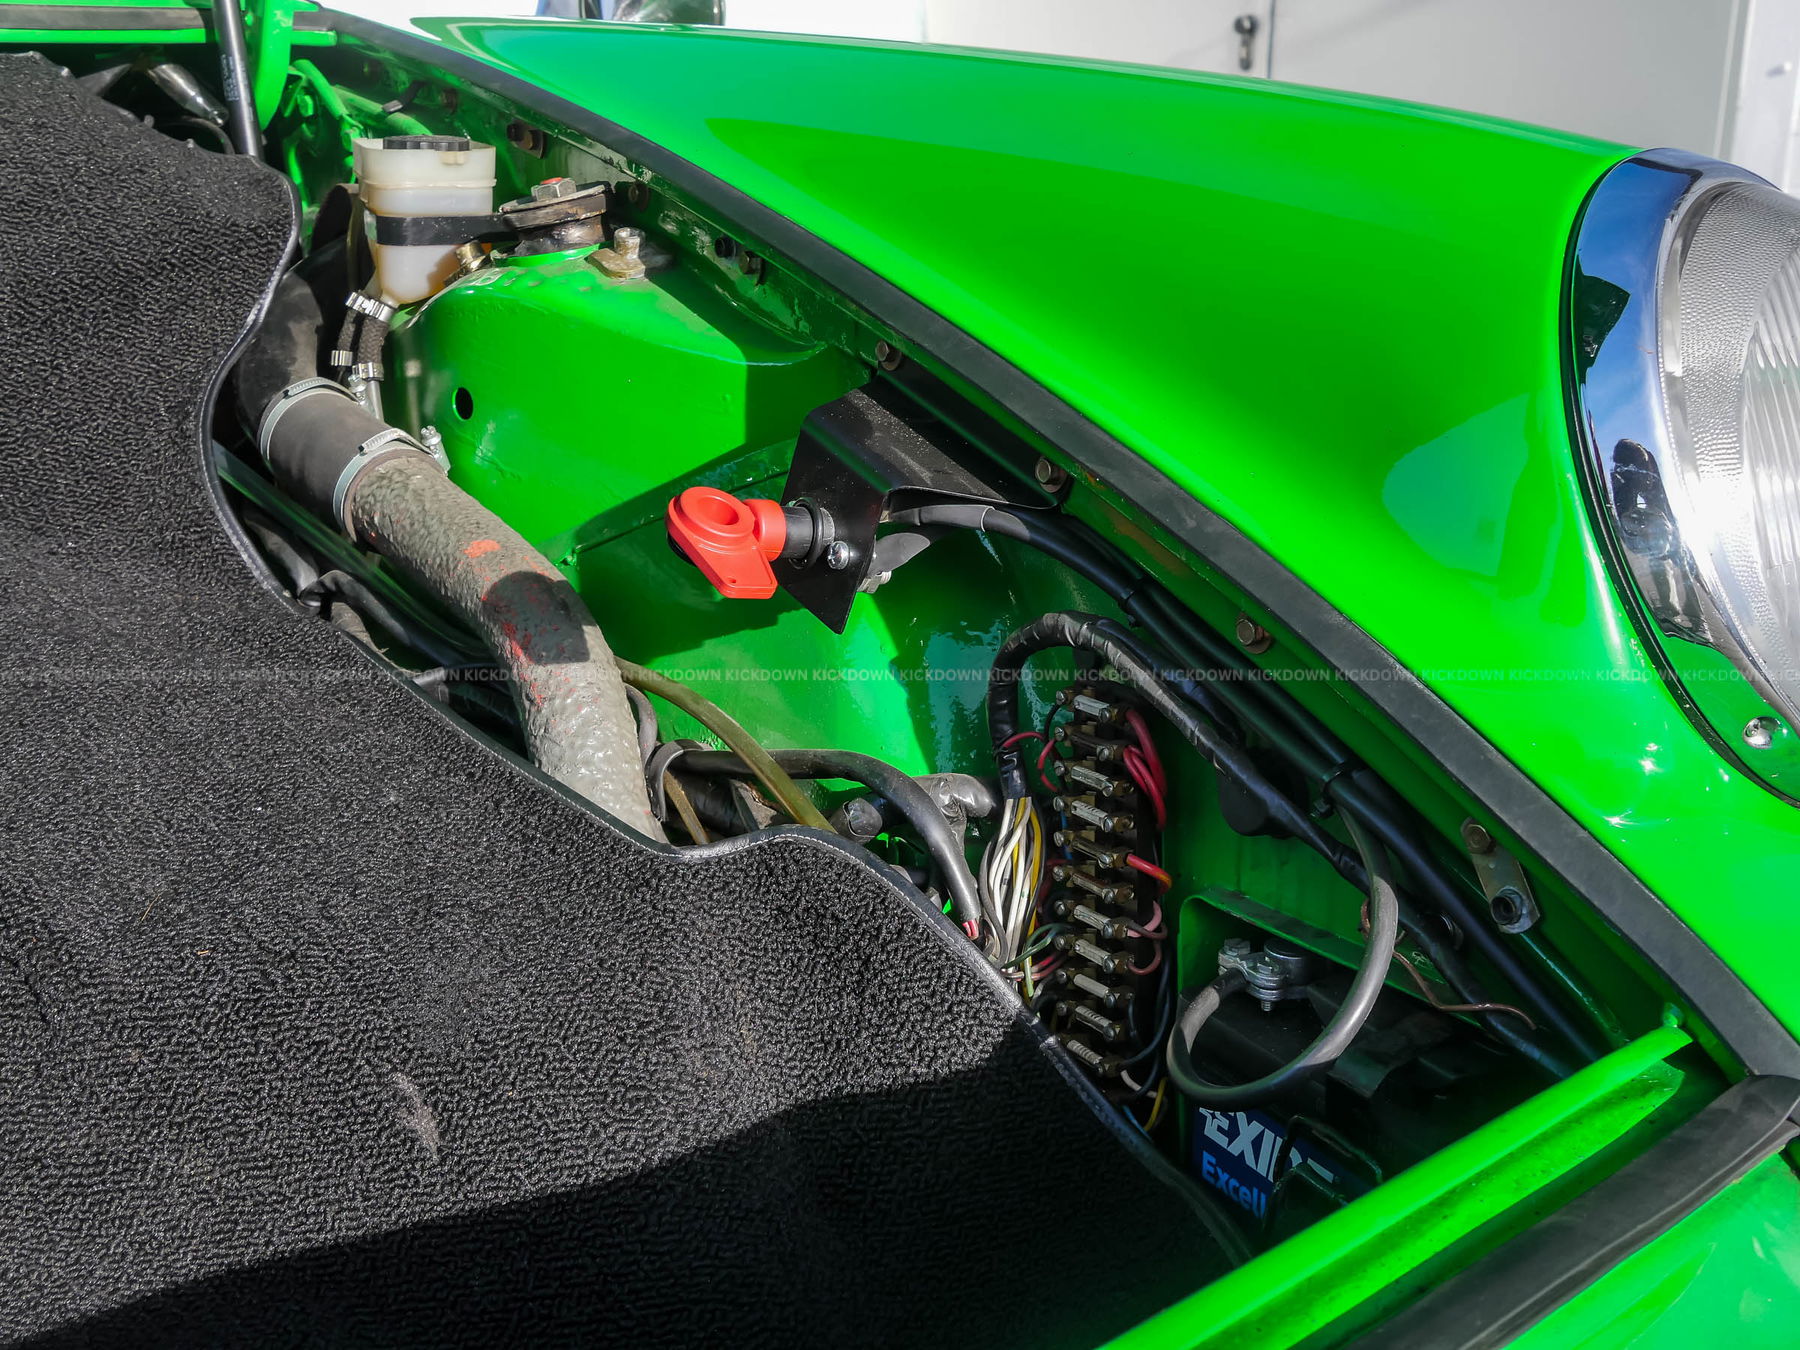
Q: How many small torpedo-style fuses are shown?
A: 11